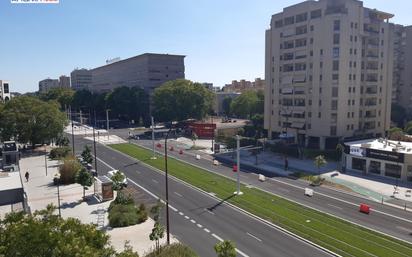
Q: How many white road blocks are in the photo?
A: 4